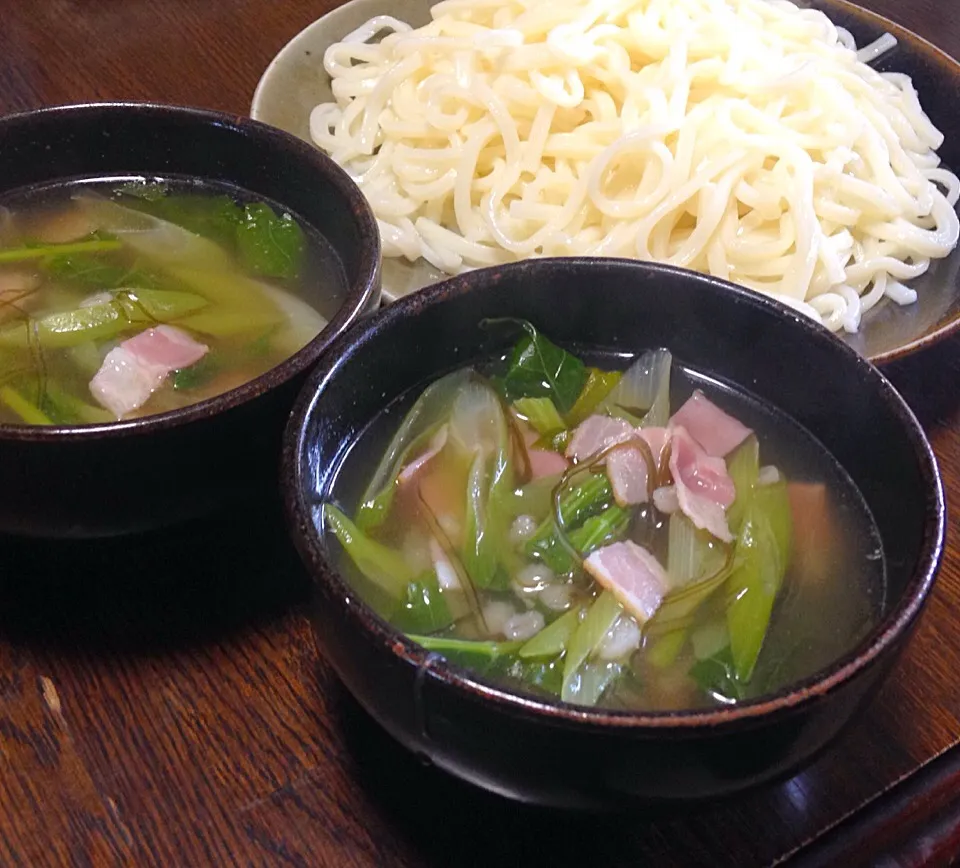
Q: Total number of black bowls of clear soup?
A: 2